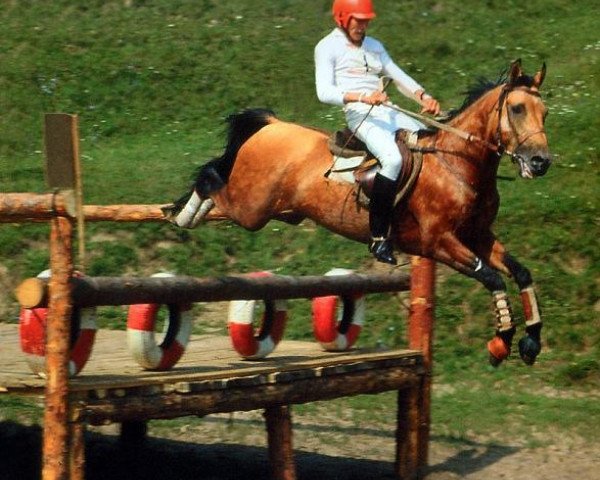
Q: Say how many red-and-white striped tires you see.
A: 4